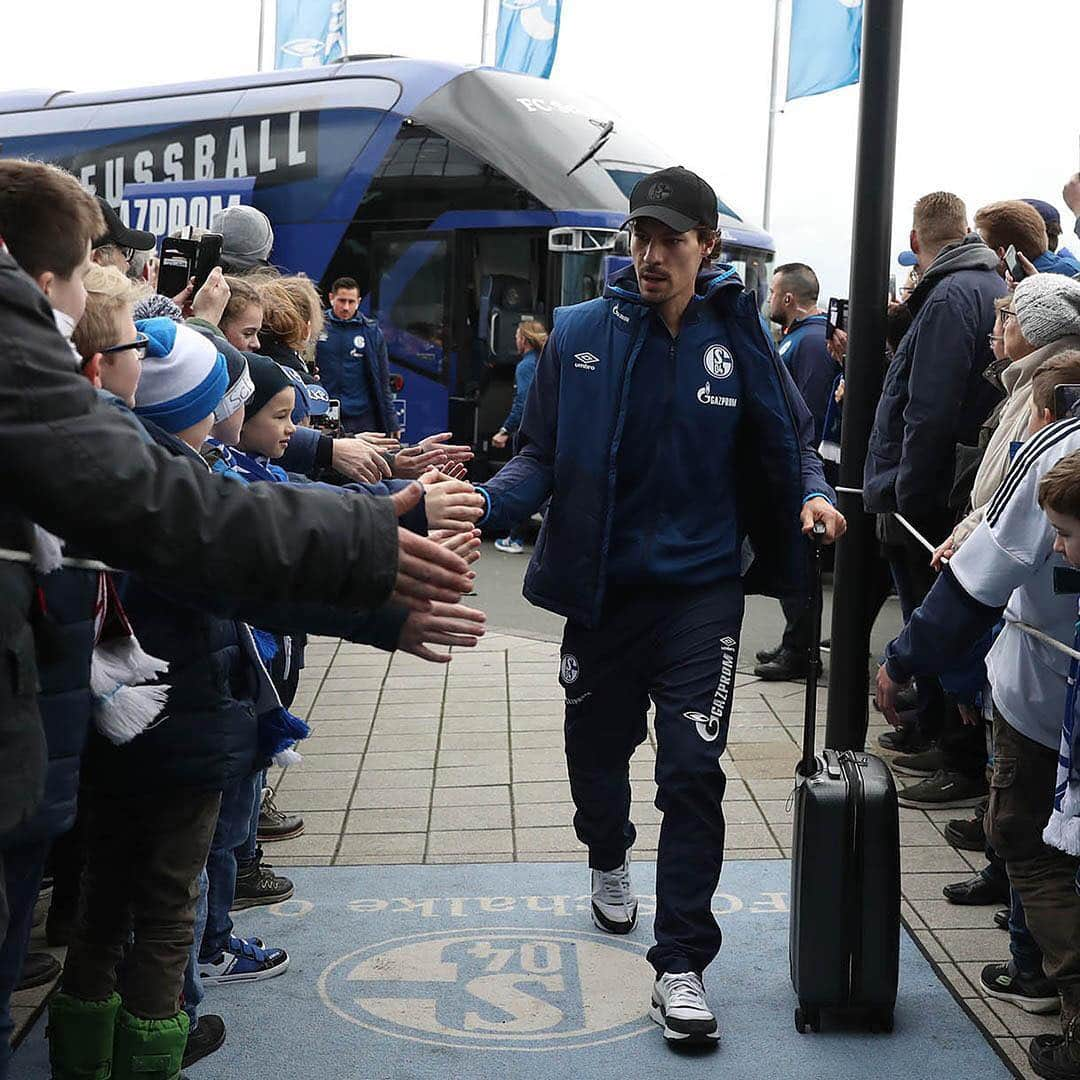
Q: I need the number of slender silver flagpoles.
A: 3